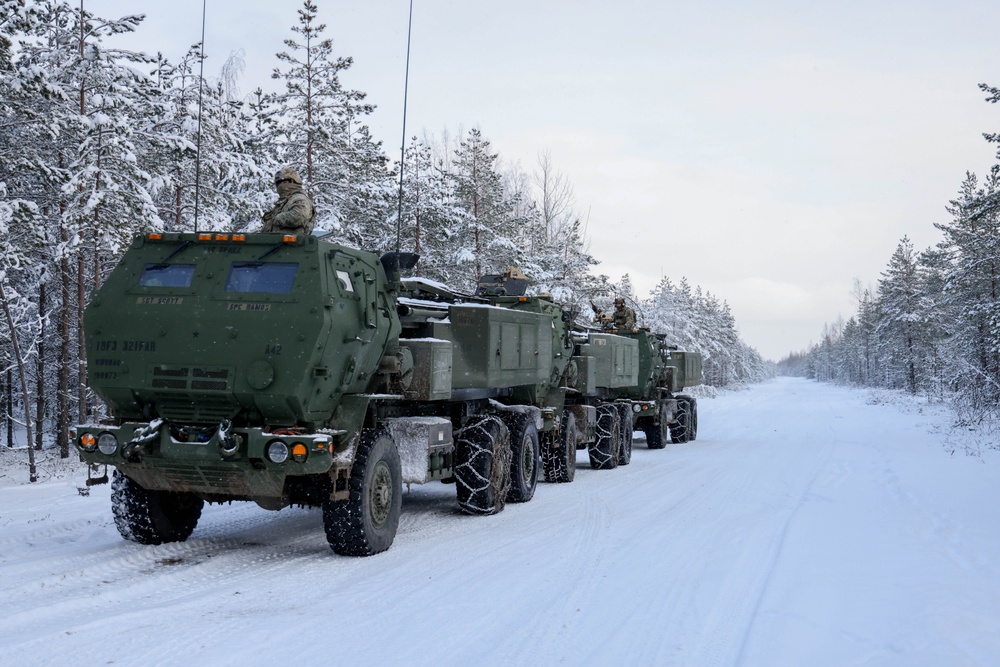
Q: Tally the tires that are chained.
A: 3